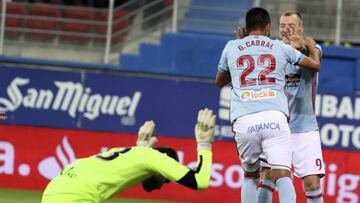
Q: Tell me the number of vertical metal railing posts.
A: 5